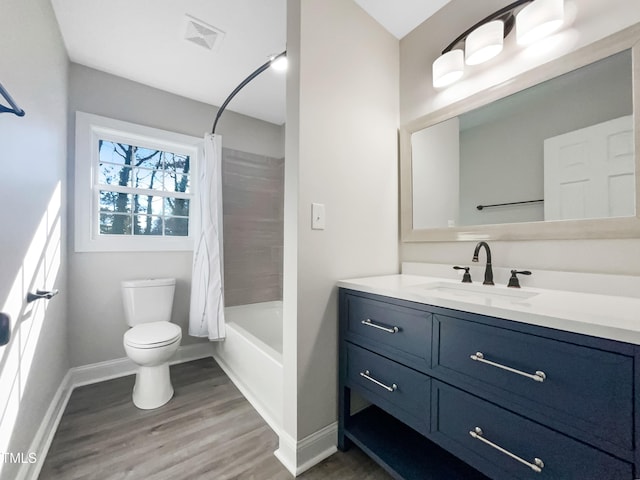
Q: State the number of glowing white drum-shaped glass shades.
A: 3